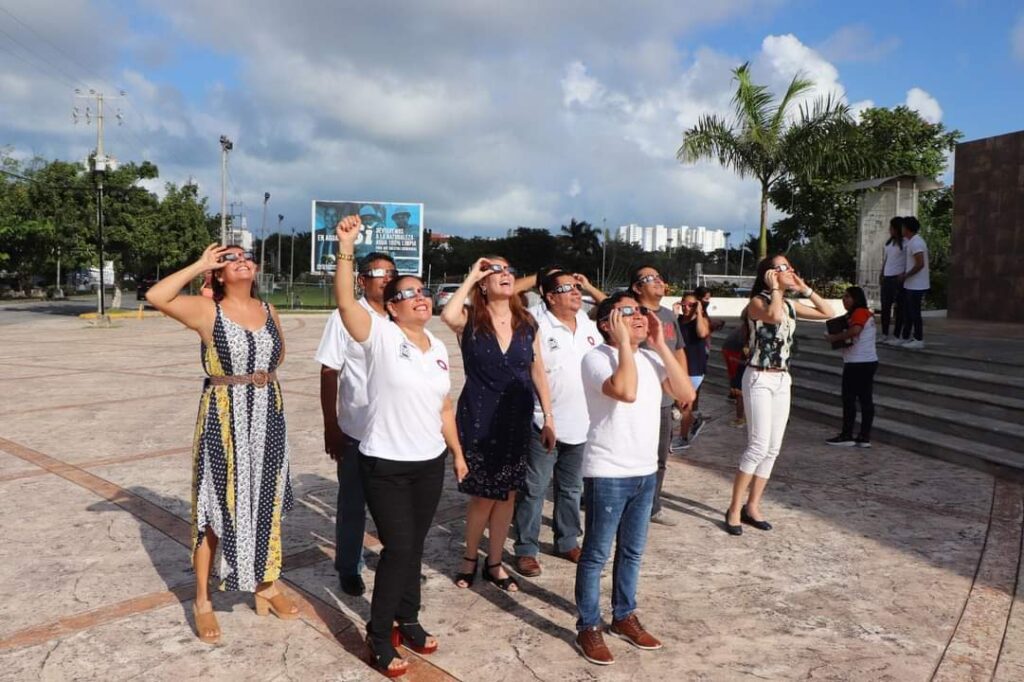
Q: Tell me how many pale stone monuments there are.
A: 1